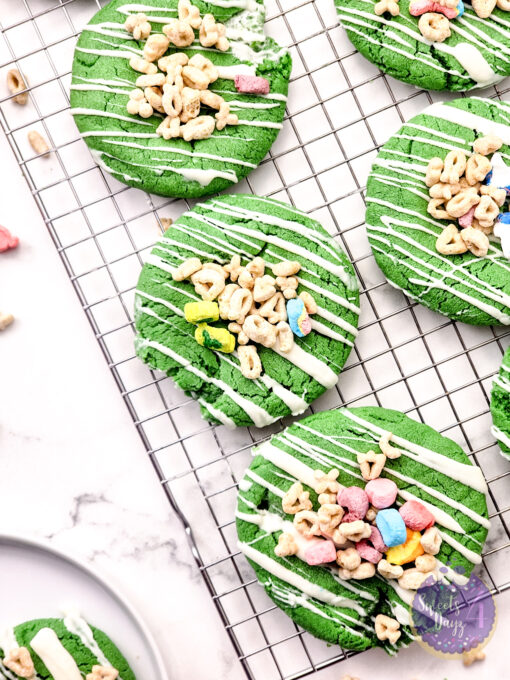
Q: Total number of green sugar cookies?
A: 7